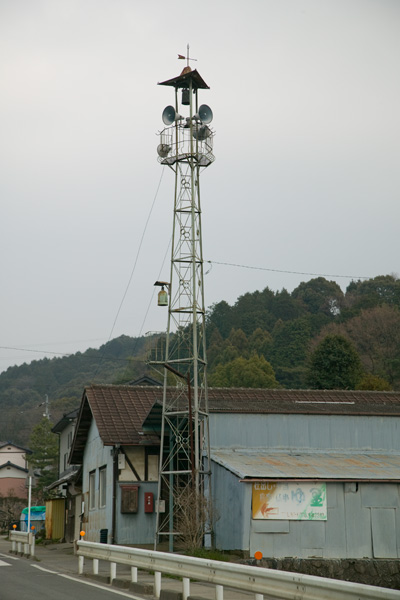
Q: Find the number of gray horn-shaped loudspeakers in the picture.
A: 4